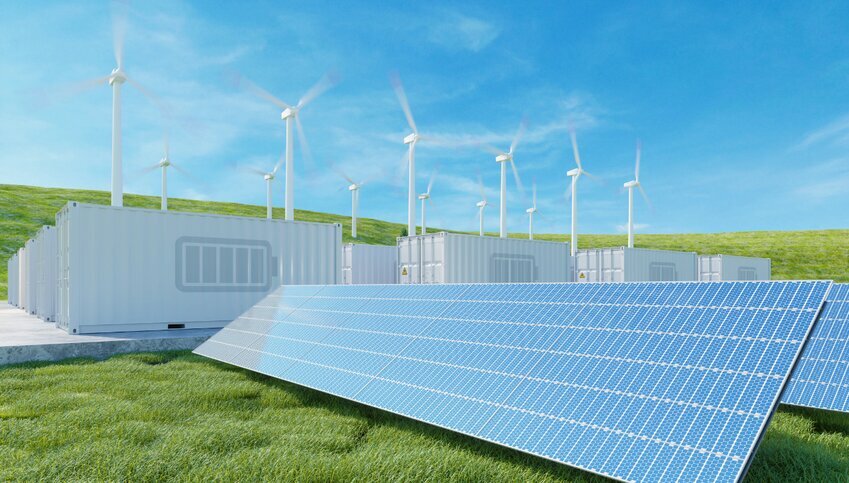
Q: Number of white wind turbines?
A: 12